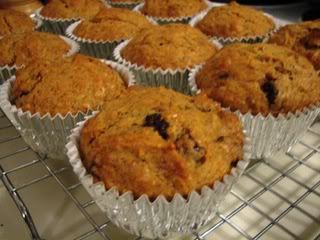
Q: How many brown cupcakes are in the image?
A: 12